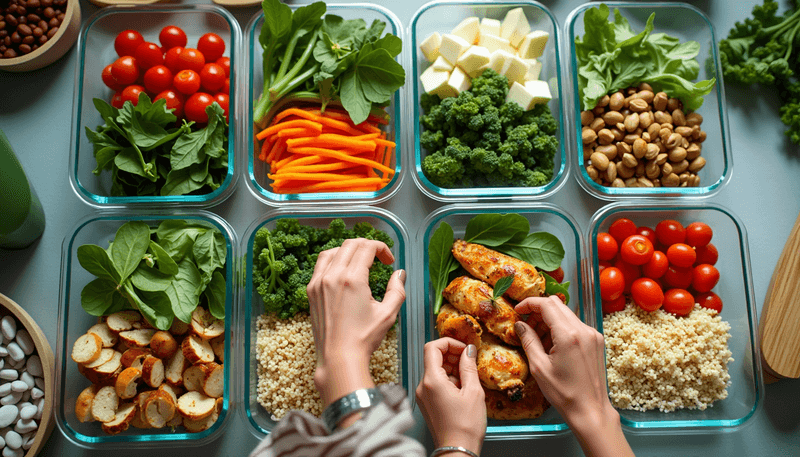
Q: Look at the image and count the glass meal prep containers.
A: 8